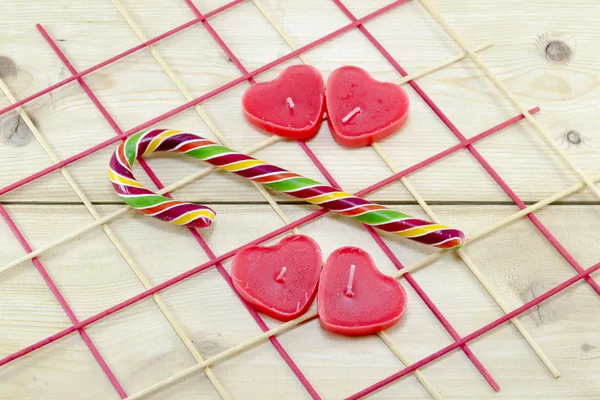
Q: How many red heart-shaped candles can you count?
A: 4